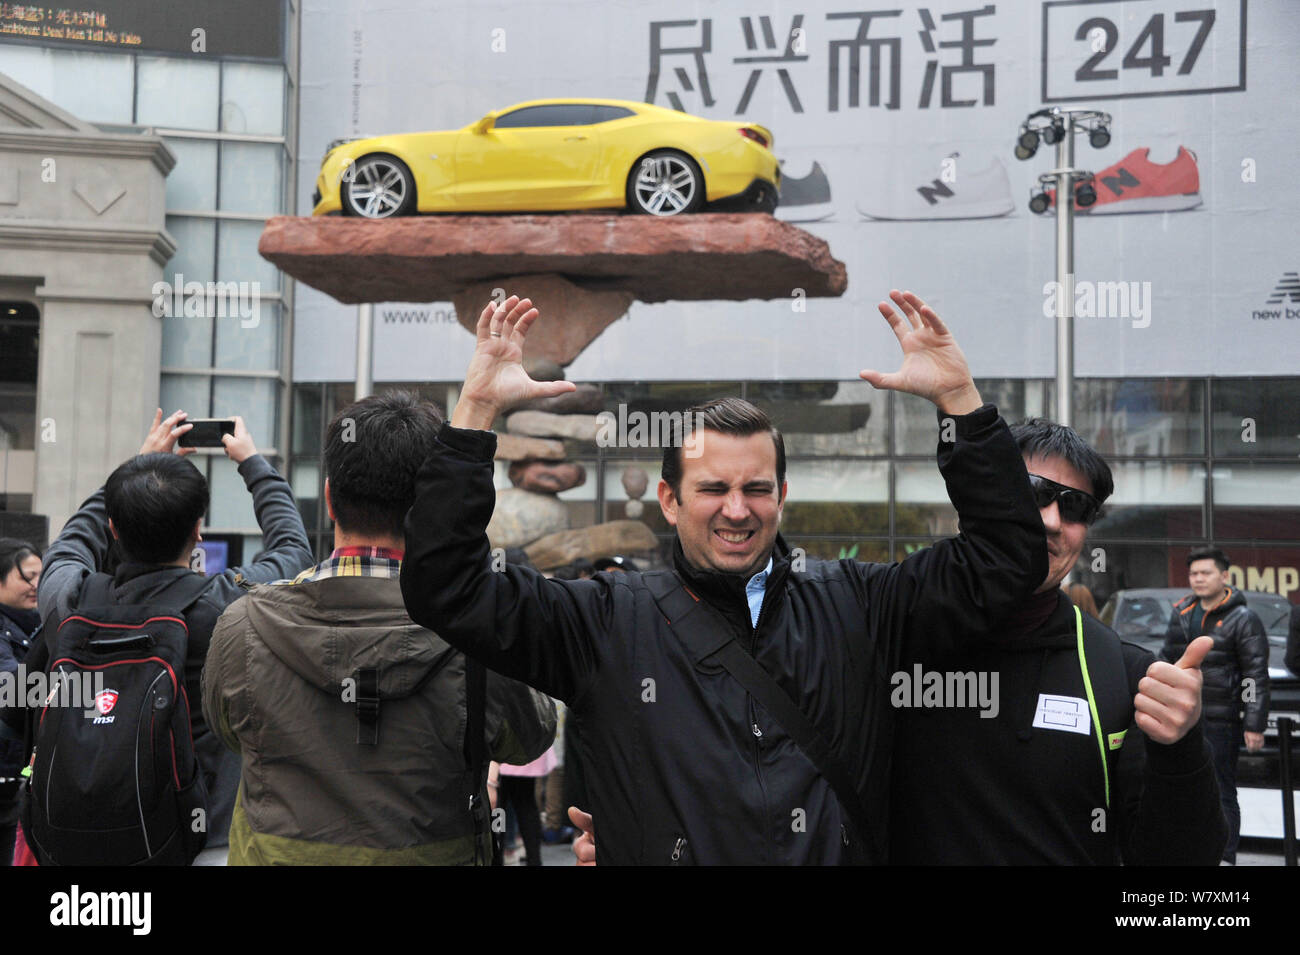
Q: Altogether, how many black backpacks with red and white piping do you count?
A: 1